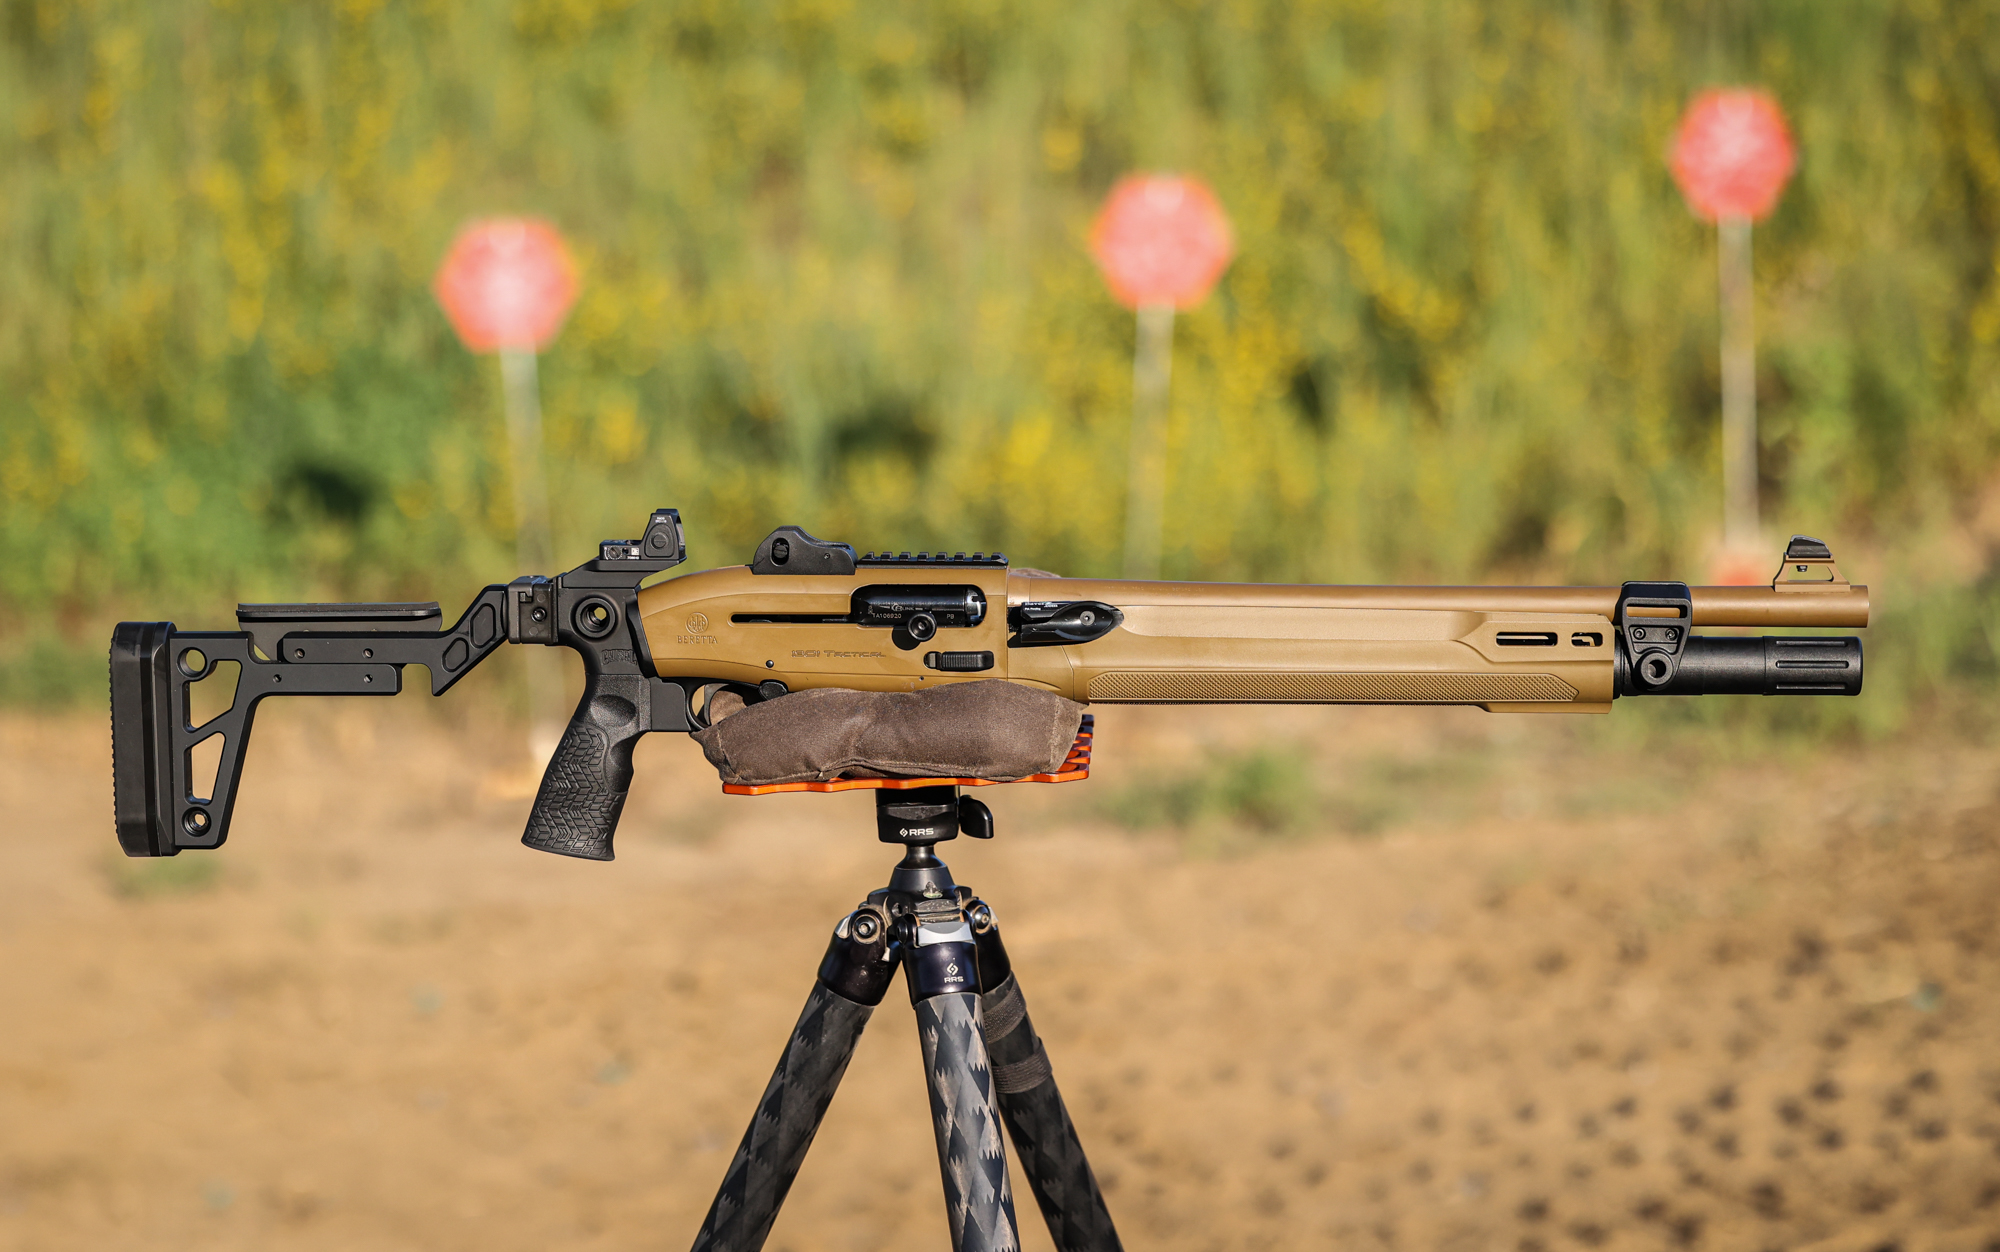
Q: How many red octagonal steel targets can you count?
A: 3